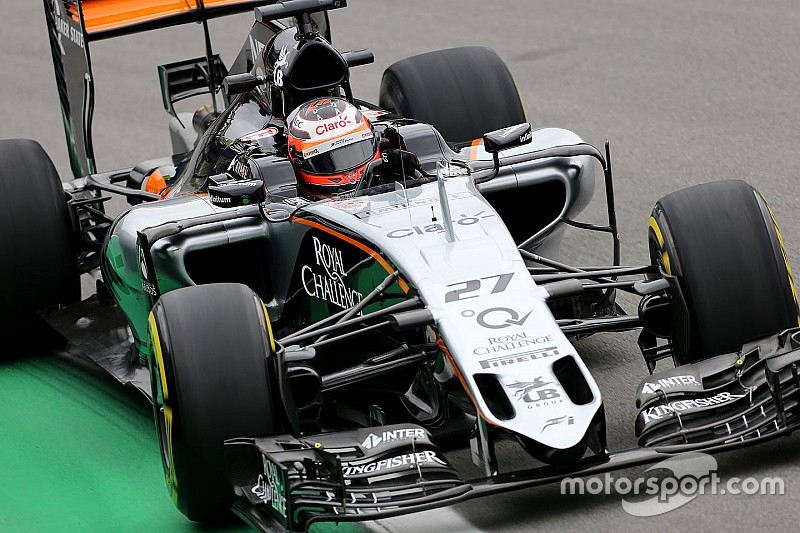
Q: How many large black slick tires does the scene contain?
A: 4